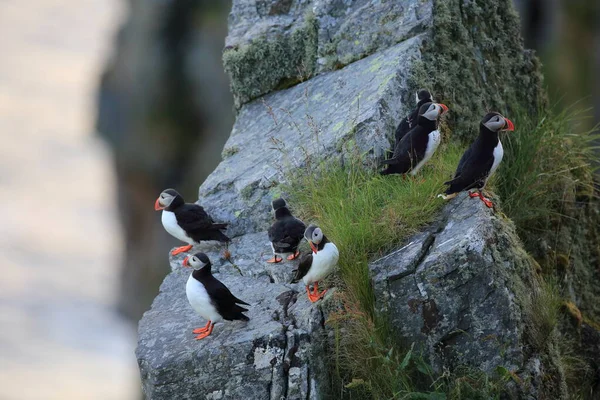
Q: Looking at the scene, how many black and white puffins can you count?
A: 7